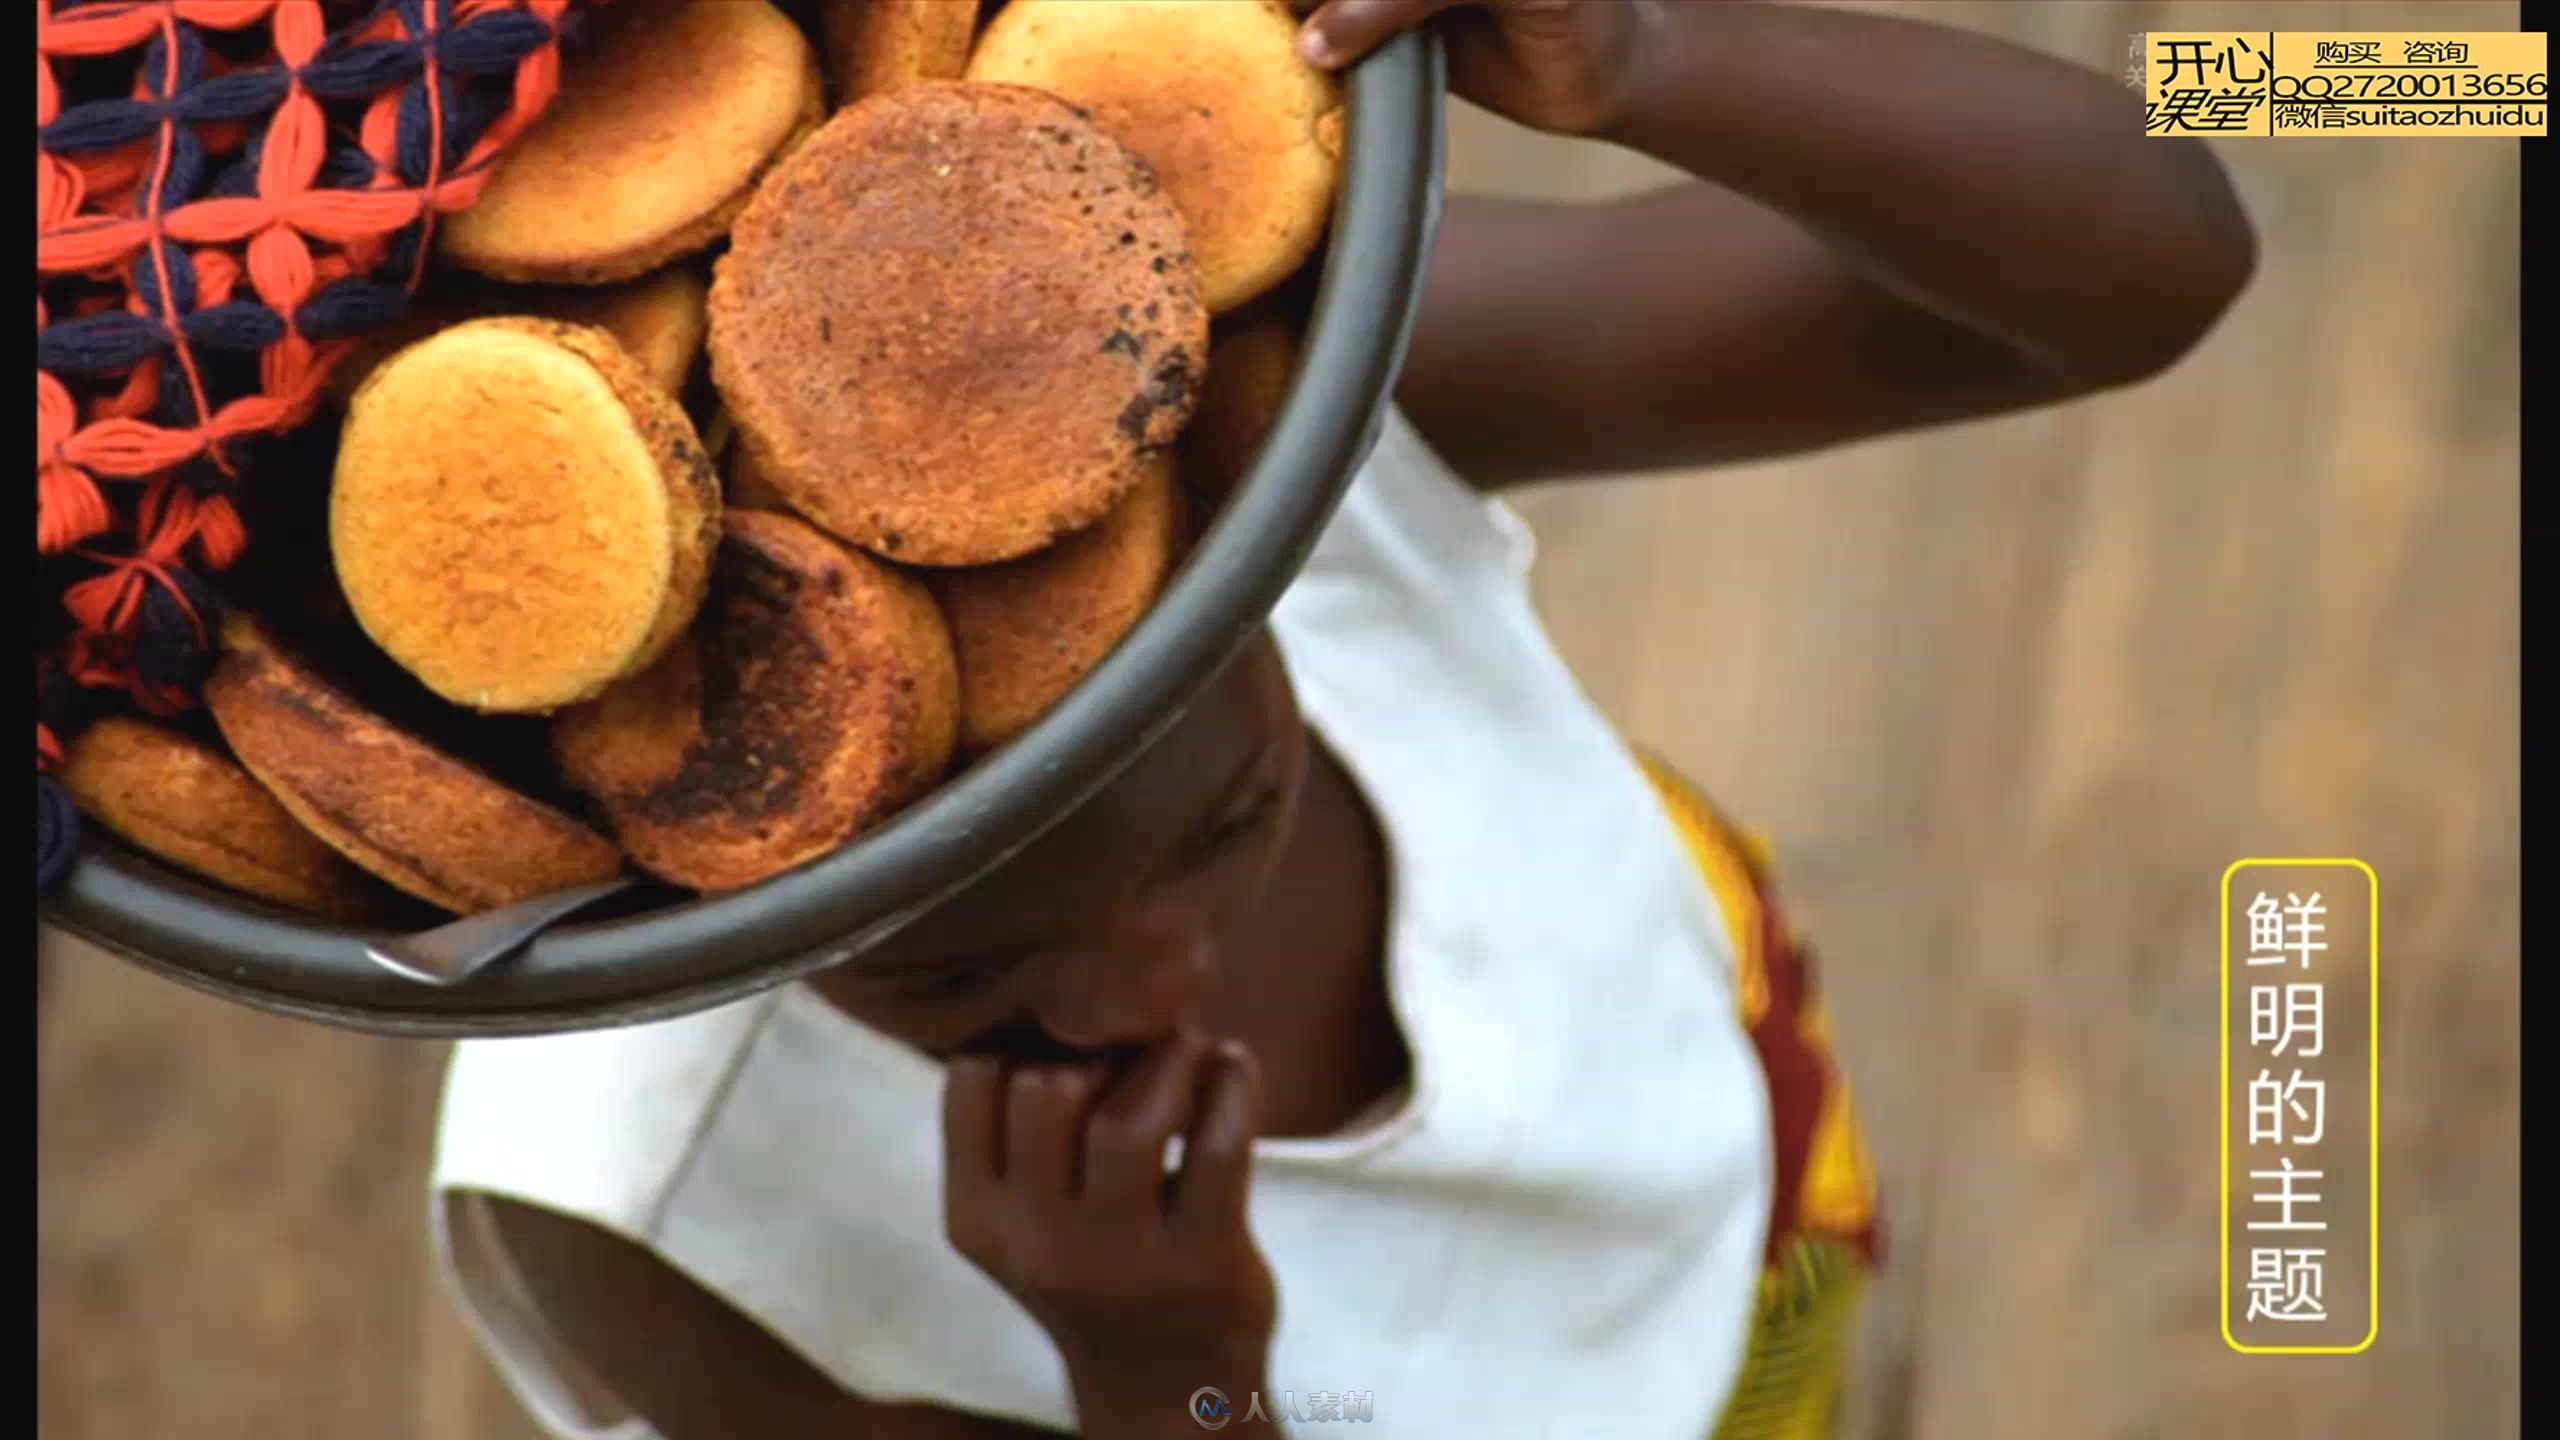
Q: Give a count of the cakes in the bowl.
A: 11